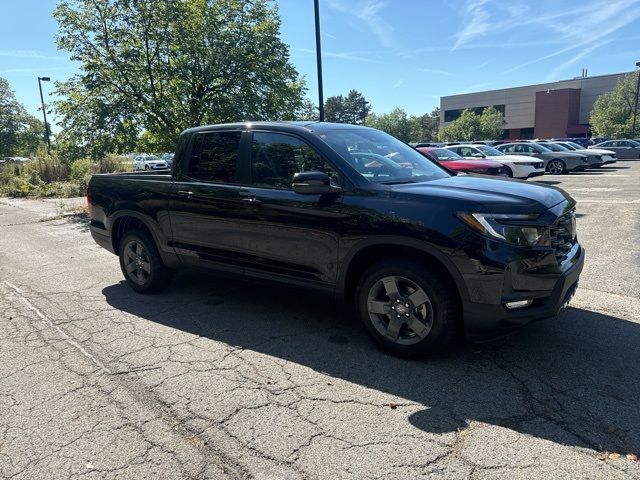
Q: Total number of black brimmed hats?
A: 0